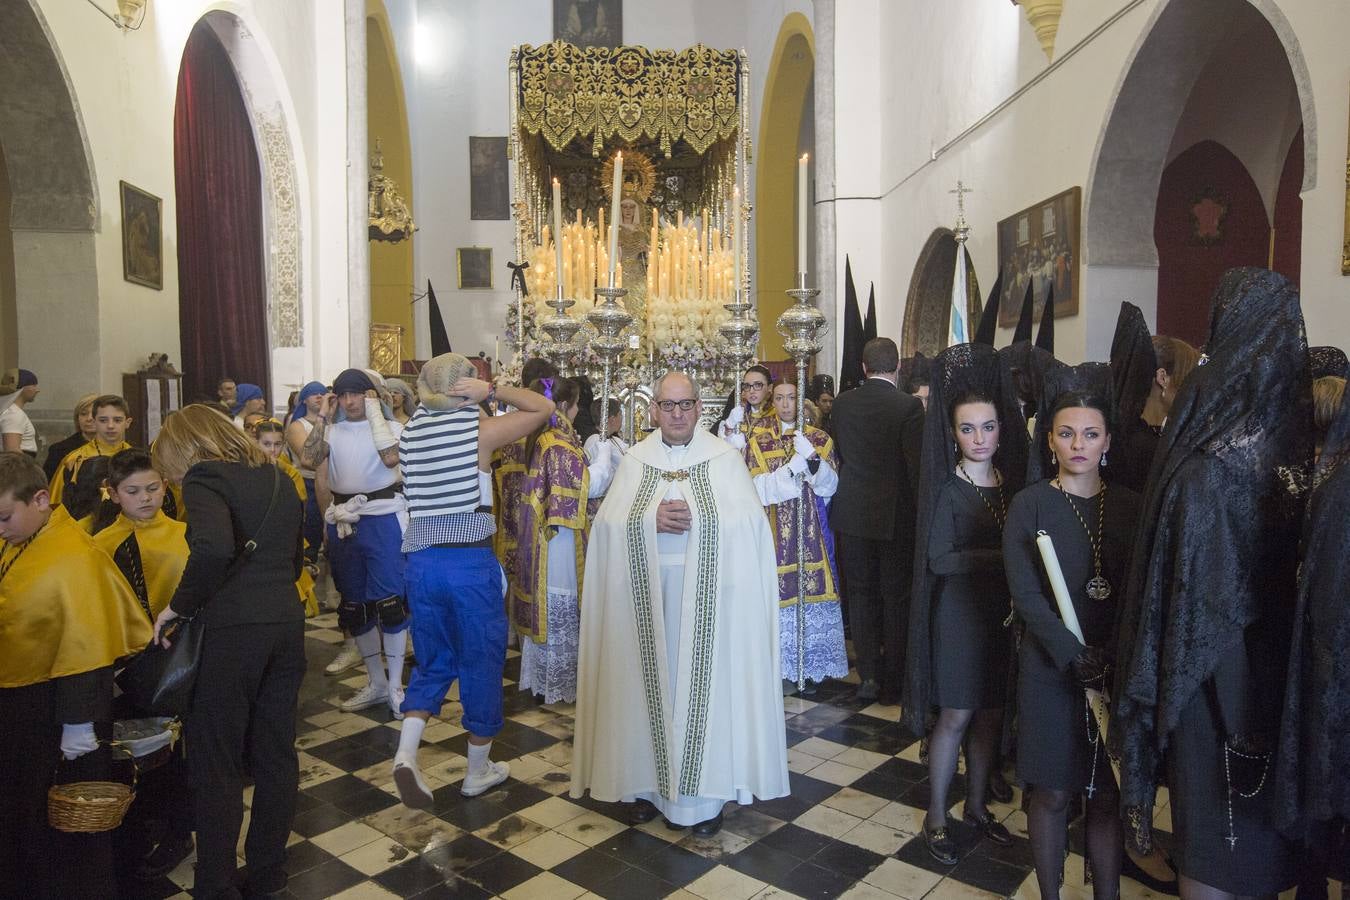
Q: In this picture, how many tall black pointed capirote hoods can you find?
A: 6